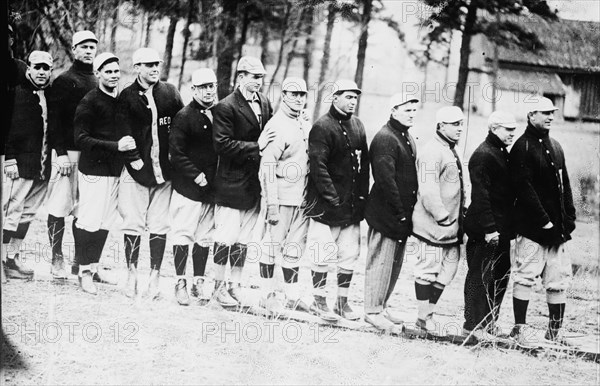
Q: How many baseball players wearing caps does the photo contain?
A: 12